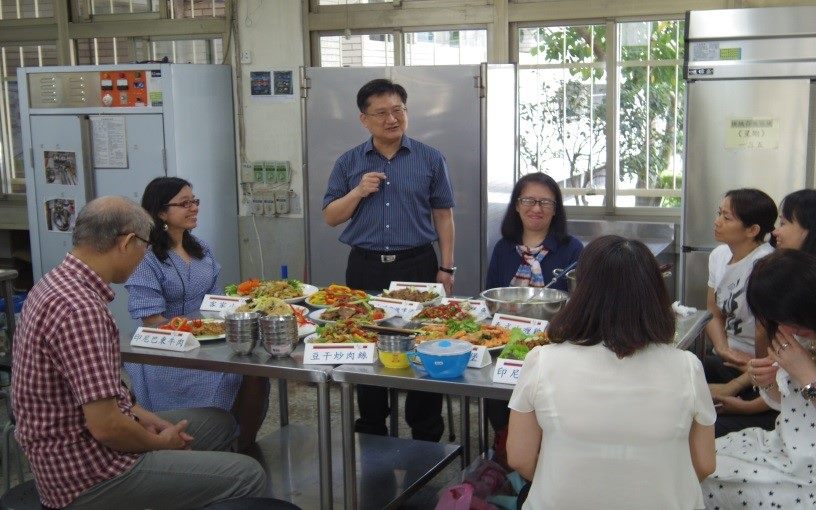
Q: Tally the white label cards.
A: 9